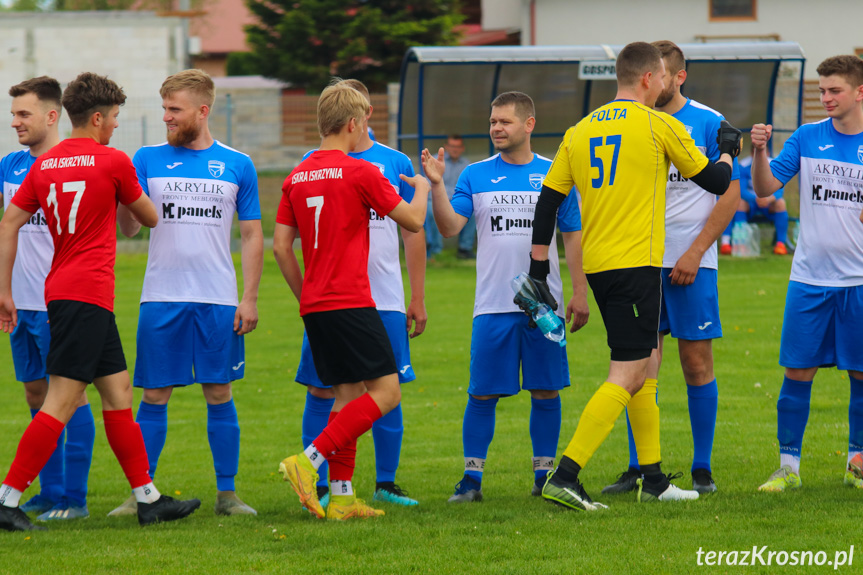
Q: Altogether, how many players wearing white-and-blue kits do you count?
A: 6